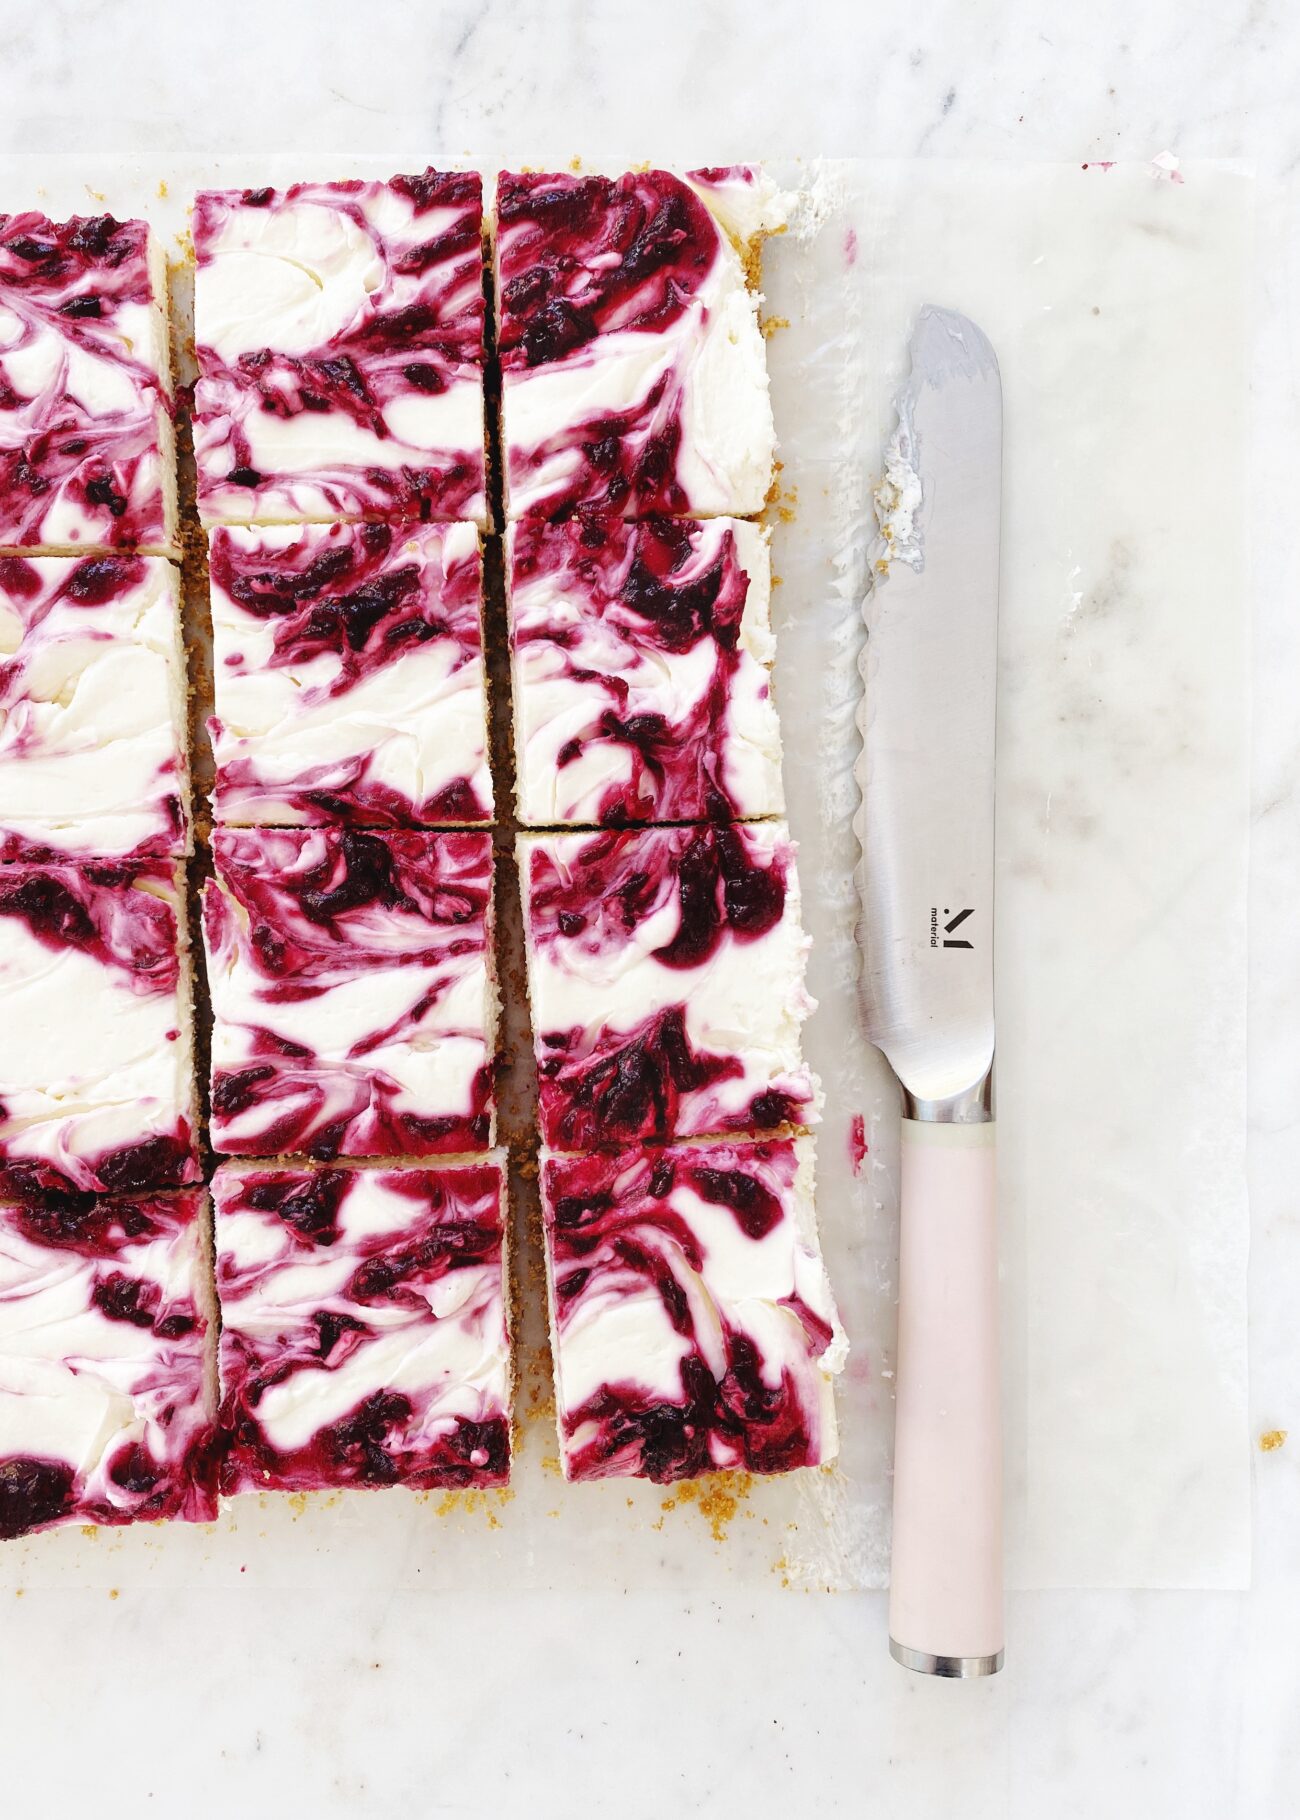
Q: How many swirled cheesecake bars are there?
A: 12